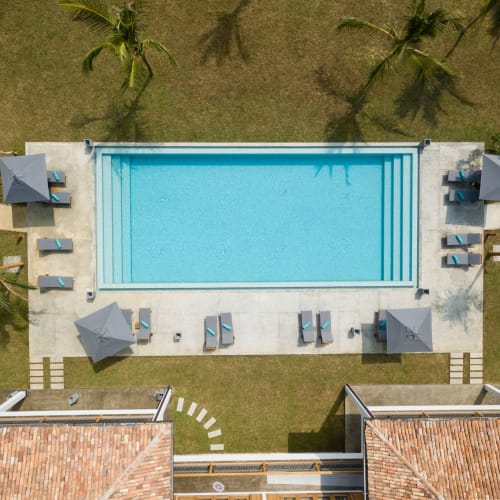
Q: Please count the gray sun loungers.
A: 15